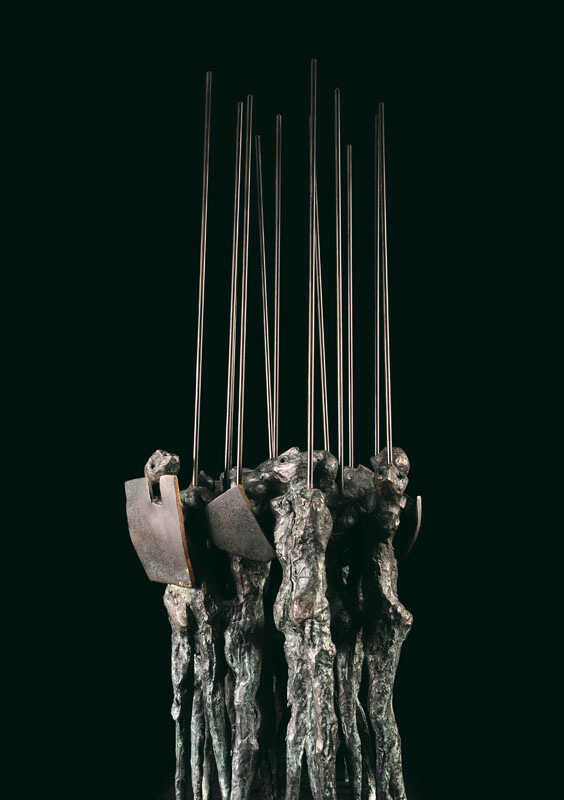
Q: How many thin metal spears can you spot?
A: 11